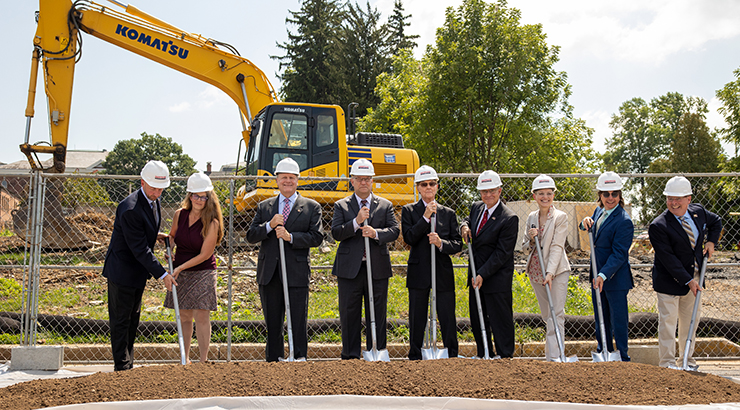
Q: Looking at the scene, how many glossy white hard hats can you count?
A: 9